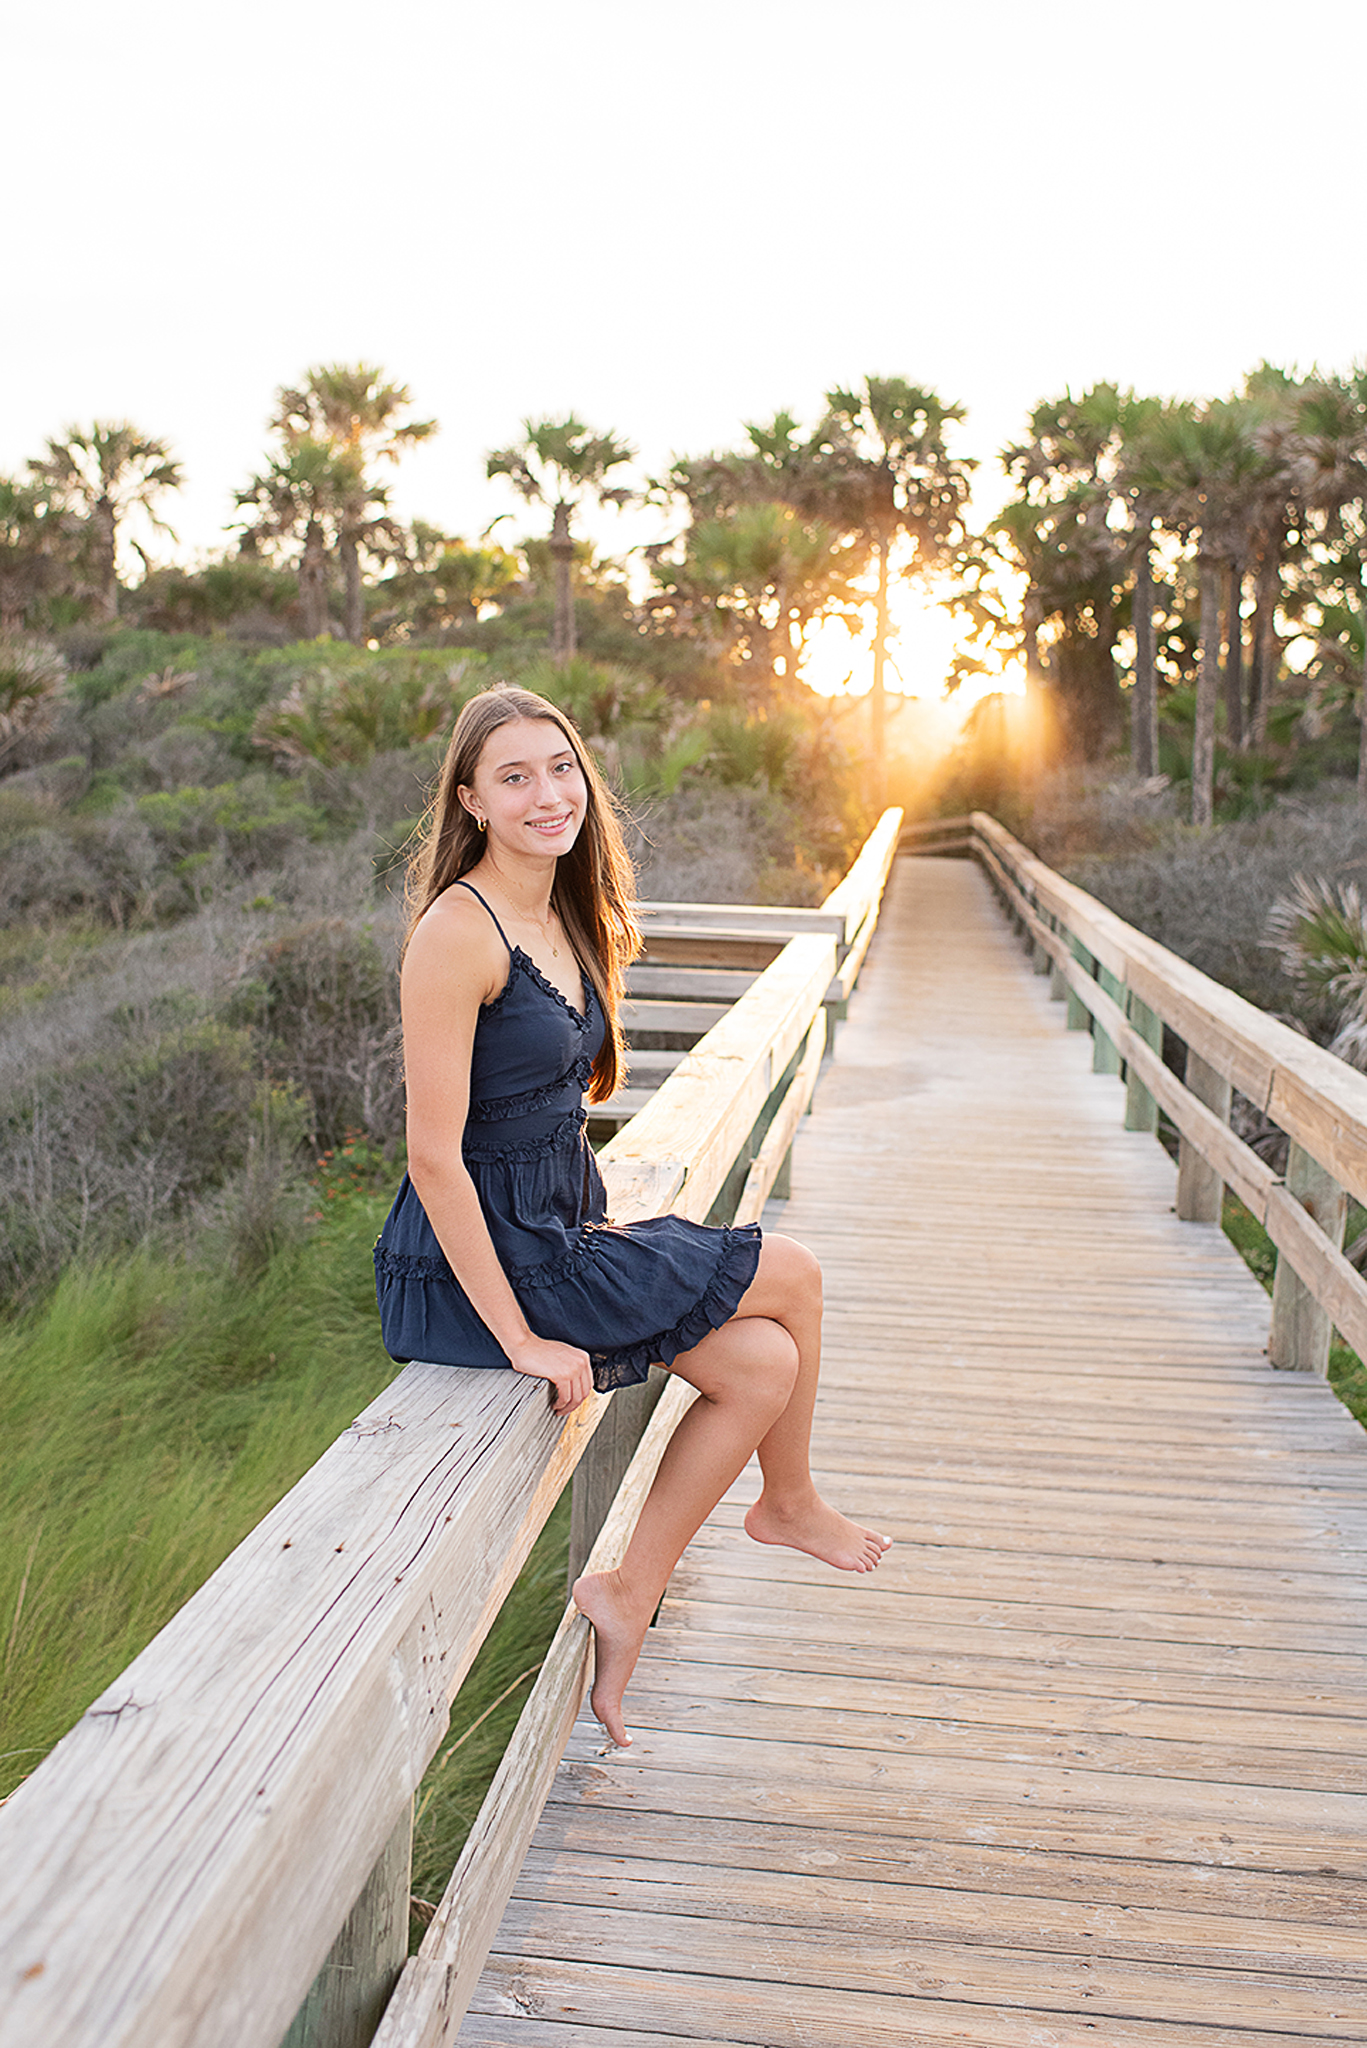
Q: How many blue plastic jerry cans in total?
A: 0